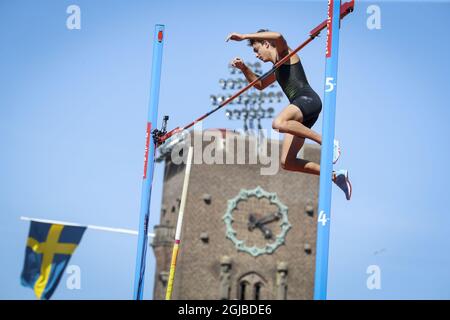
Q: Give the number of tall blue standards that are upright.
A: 2